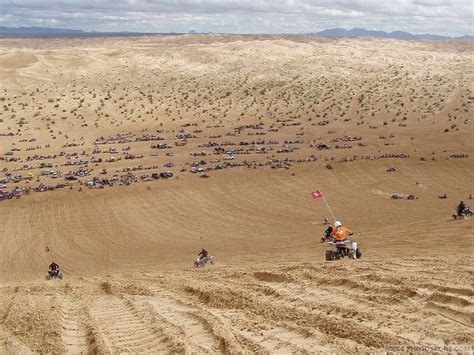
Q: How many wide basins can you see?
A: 1